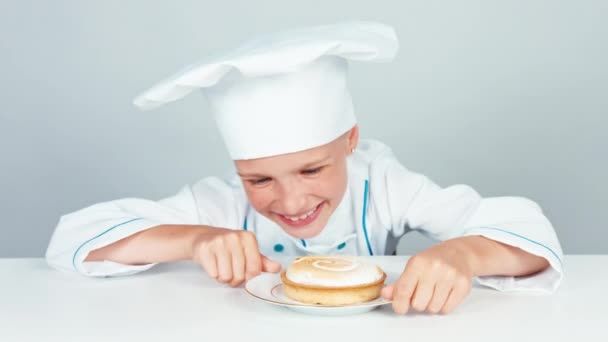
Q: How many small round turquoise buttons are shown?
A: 2